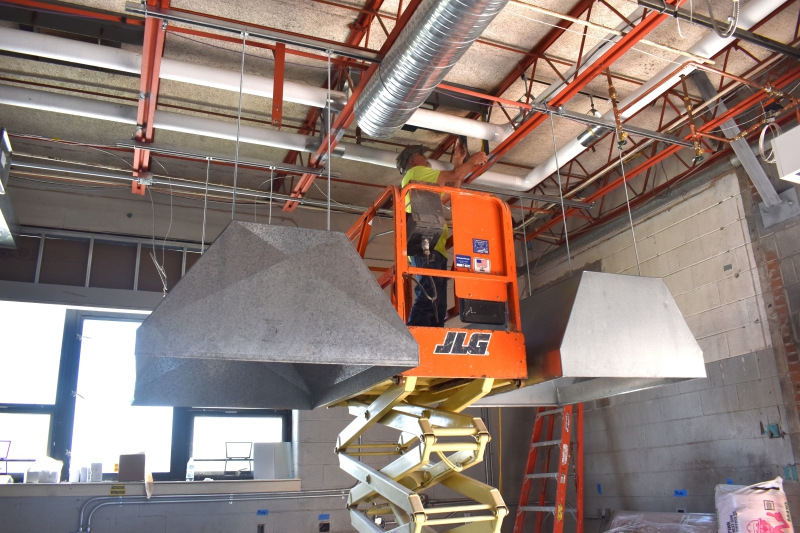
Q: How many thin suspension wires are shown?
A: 7